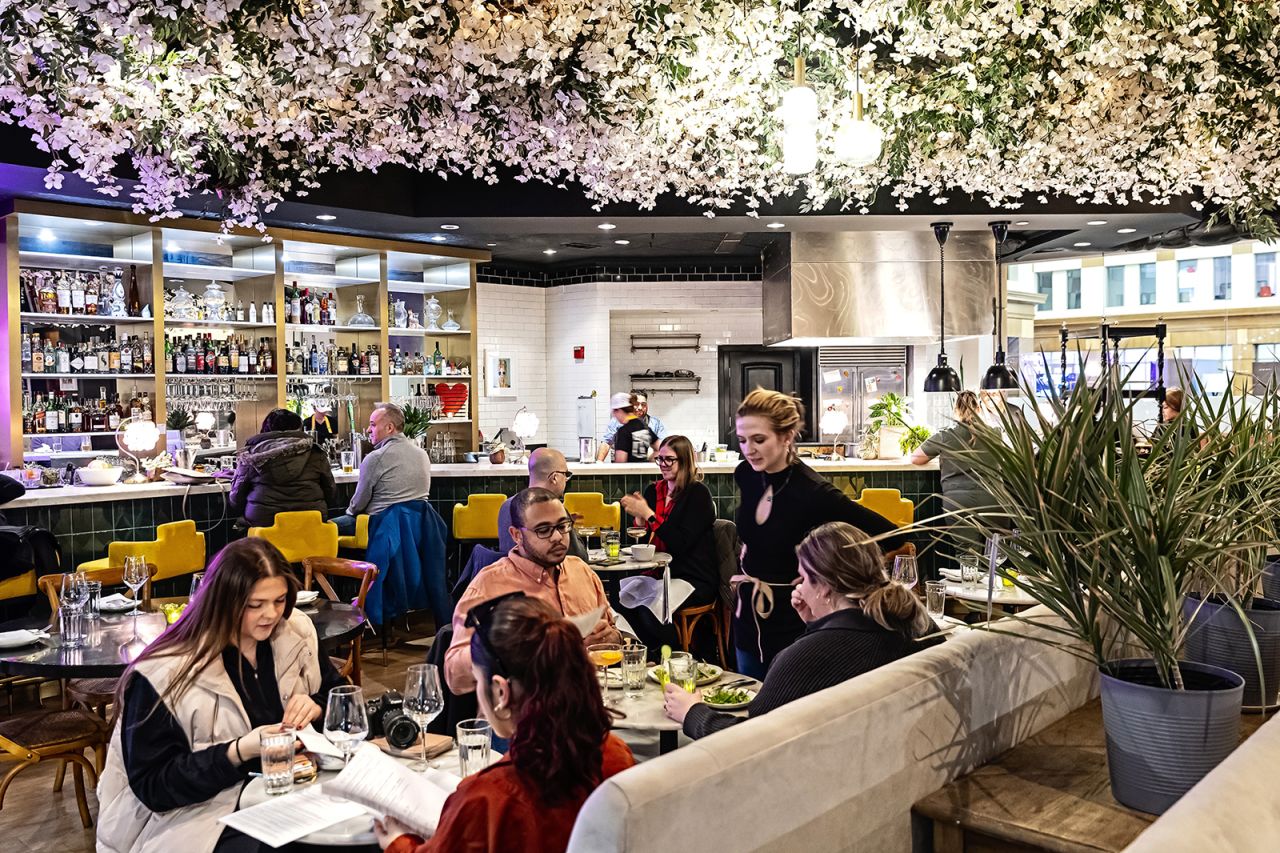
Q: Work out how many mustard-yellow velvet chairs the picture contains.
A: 7